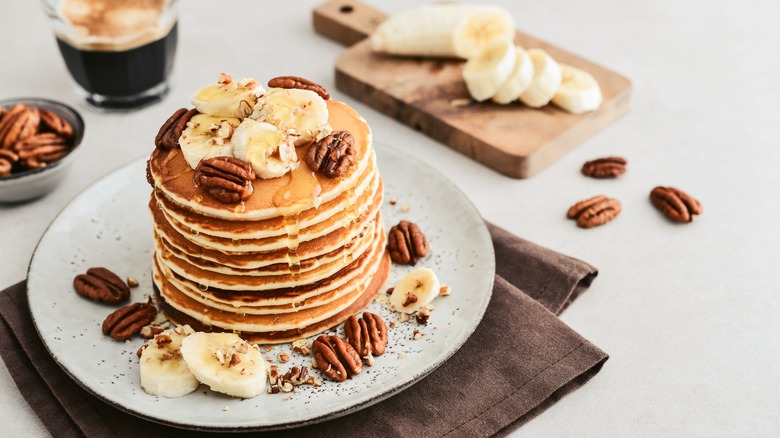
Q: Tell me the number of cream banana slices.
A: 11